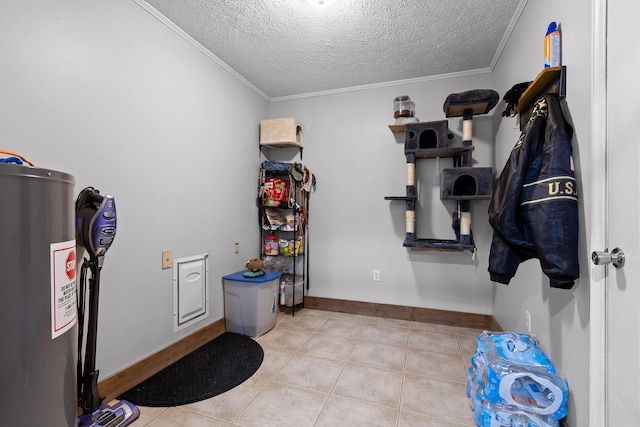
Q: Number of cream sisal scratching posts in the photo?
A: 4